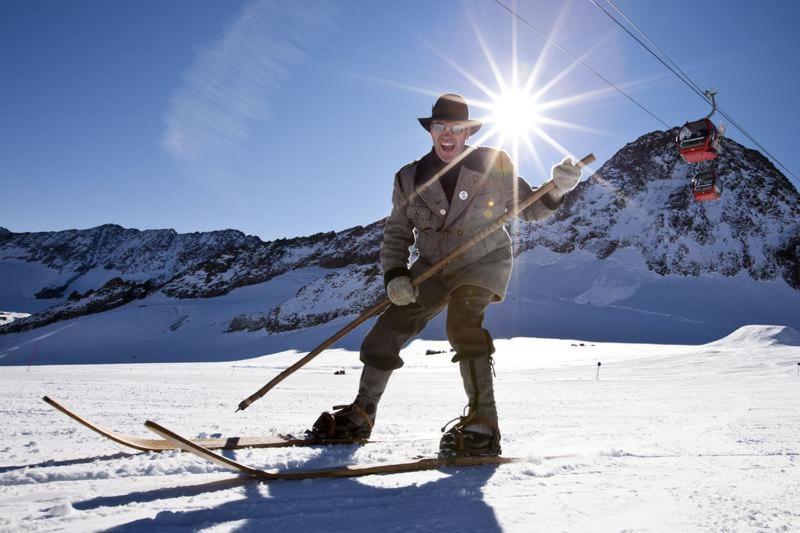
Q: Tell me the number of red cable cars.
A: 2